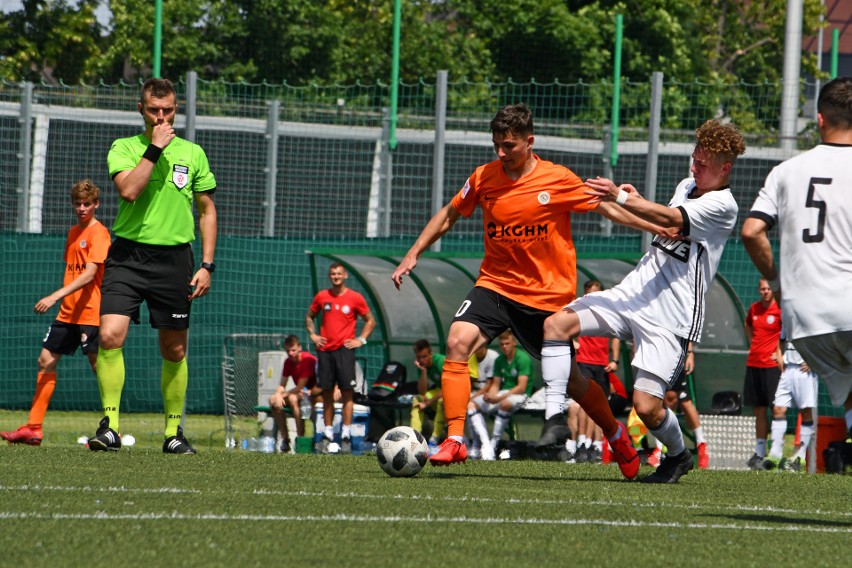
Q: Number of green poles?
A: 4